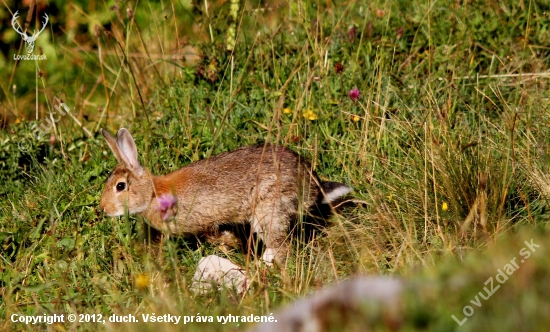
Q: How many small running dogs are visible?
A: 0